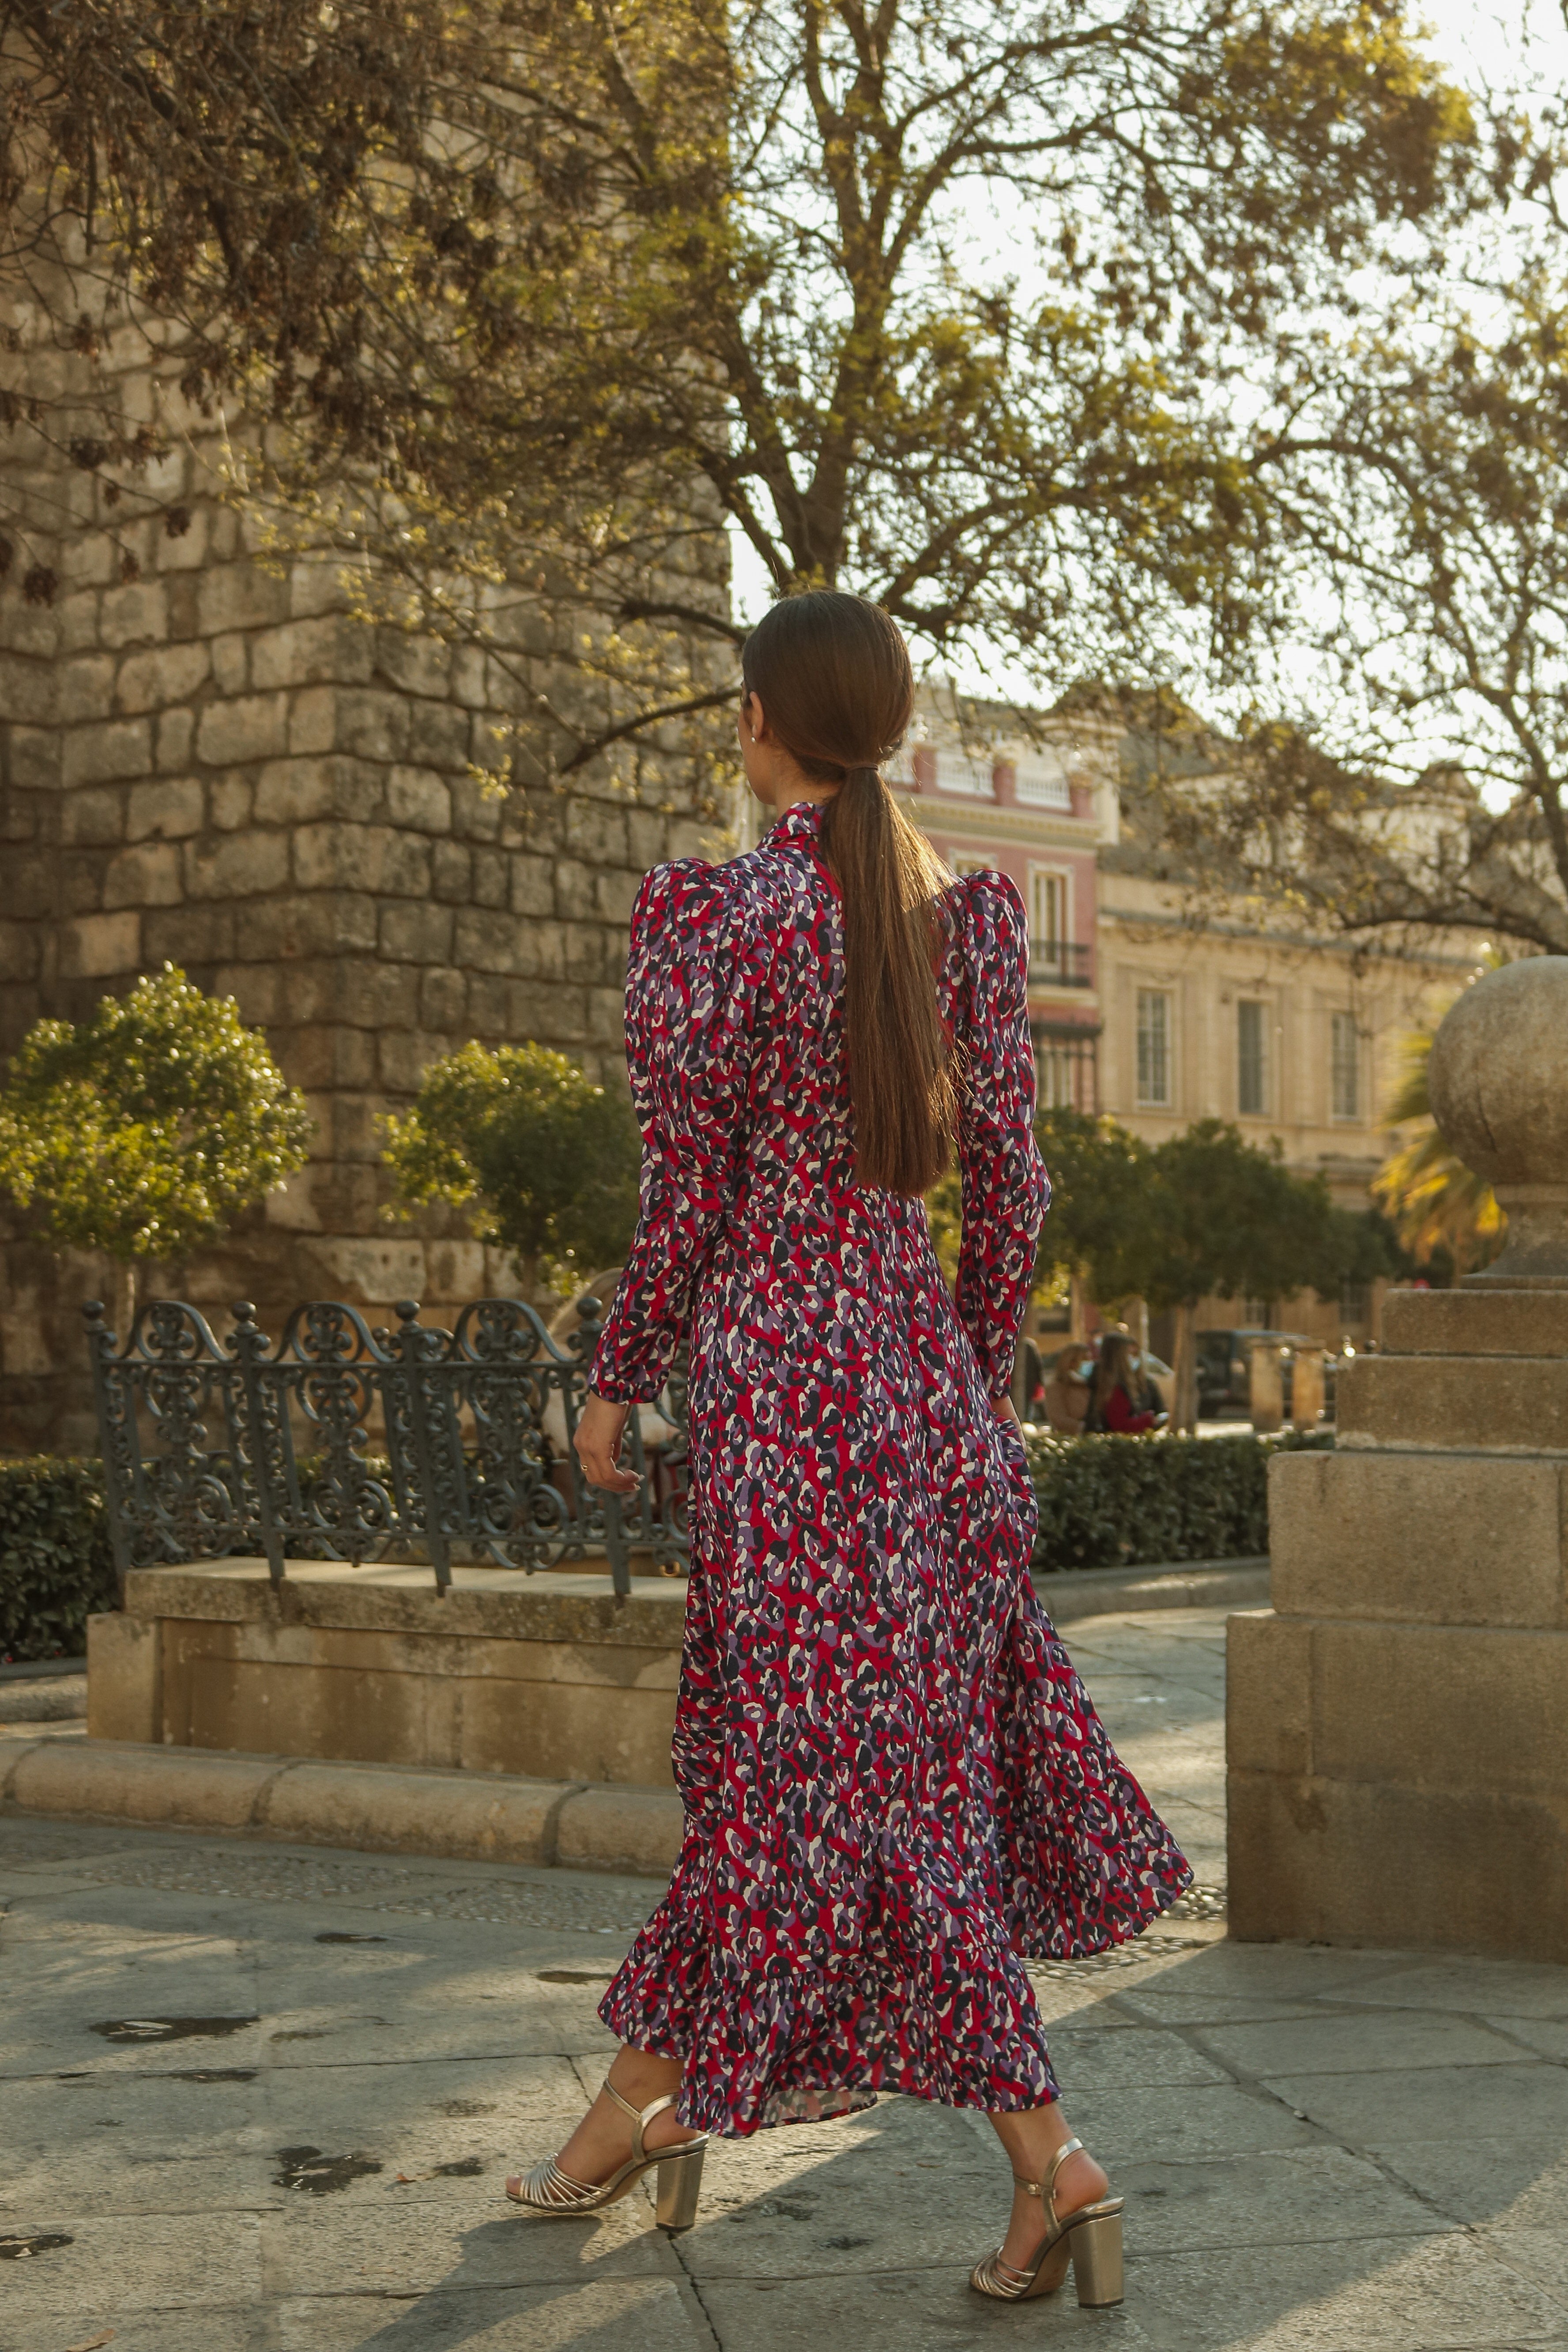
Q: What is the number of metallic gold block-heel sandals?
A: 2